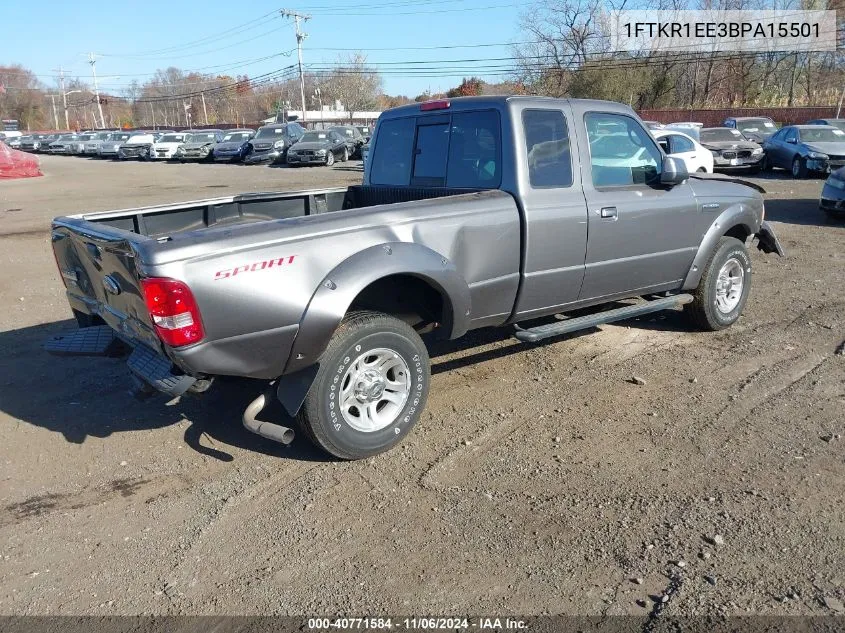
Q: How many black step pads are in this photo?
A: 2